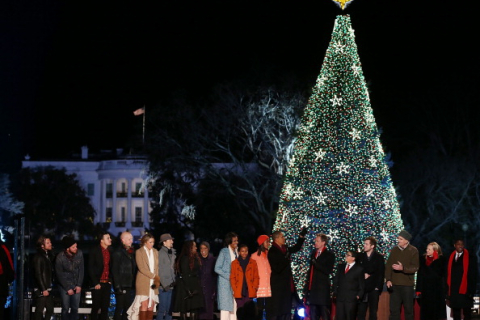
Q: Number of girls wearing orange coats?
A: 2